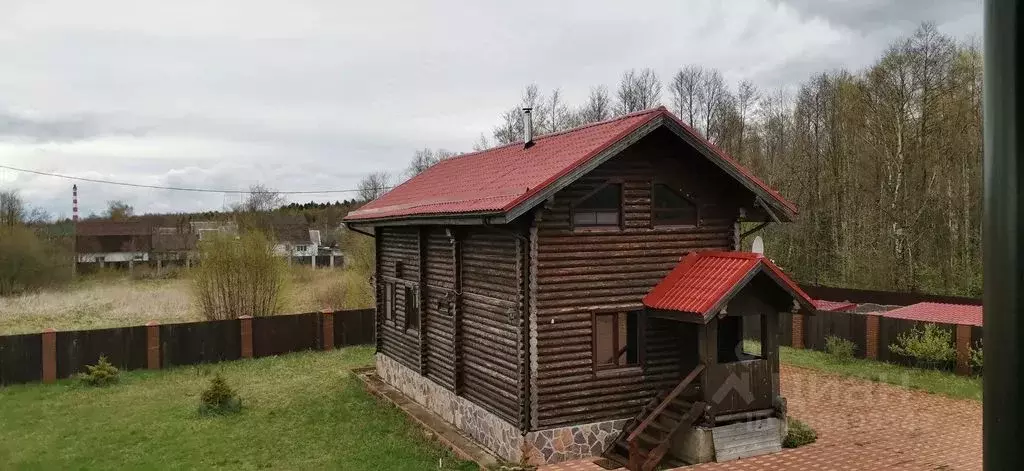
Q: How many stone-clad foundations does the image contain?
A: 1